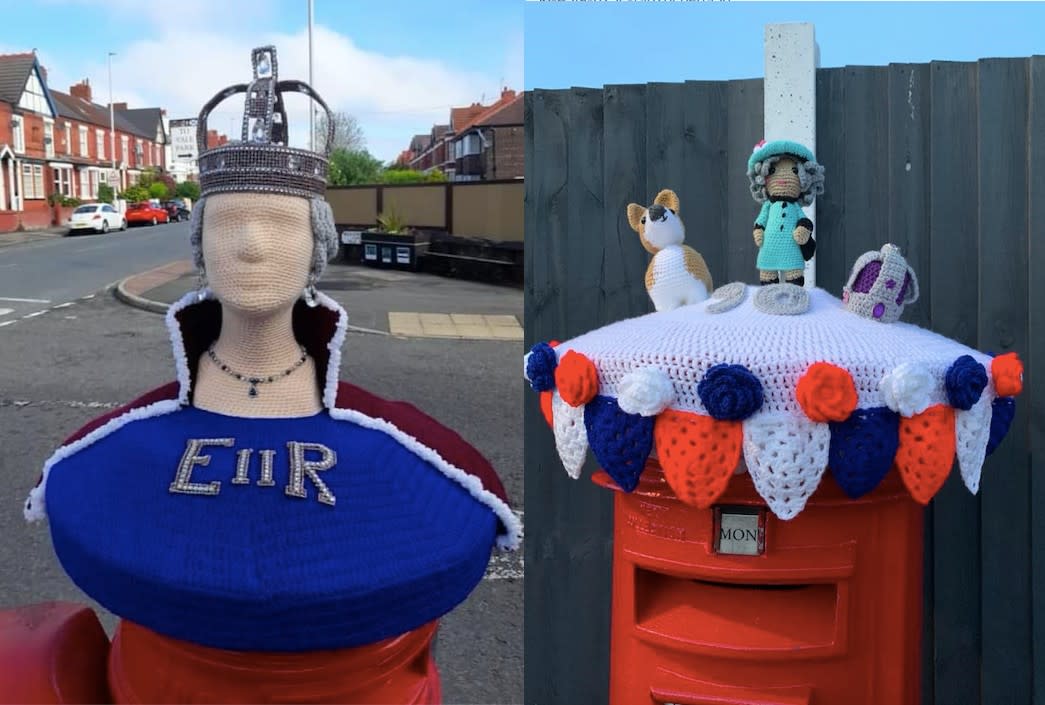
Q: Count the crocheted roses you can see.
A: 8